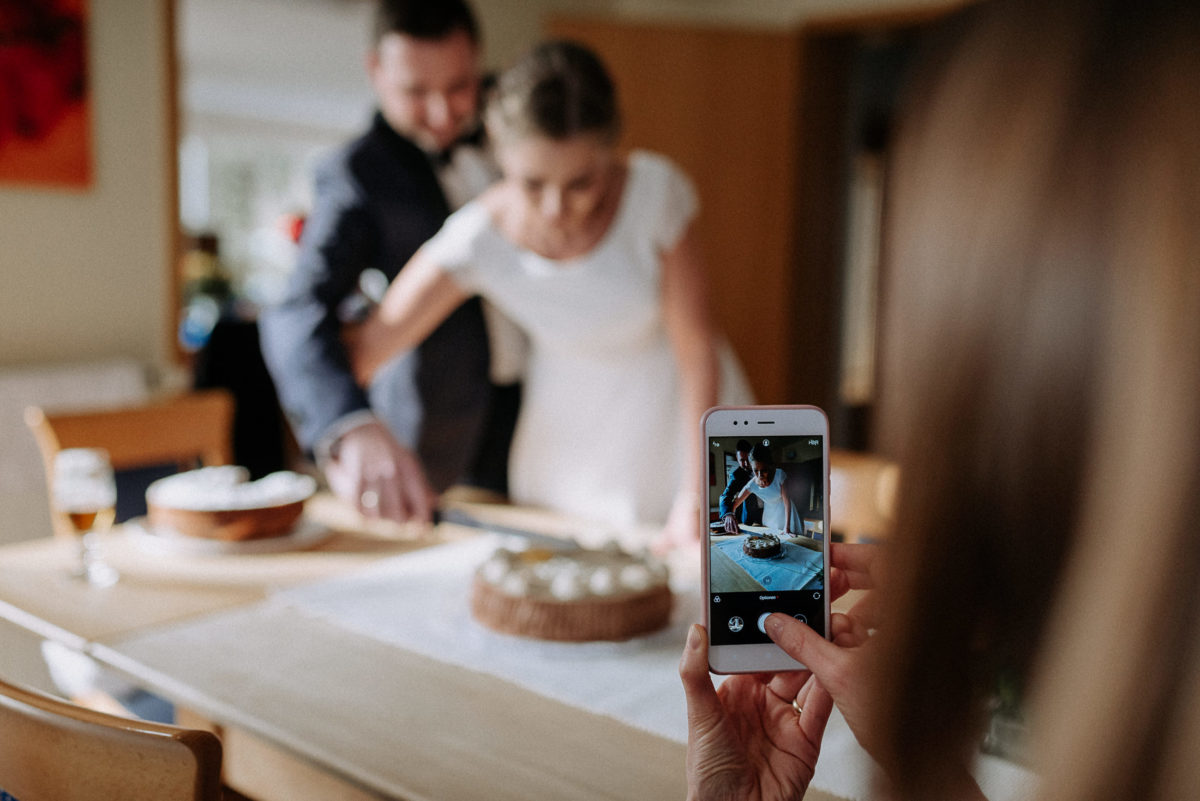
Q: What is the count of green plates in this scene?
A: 0